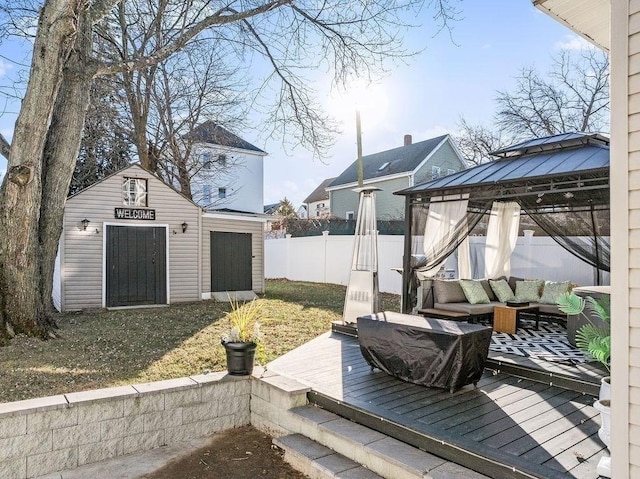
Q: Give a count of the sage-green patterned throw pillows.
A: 4